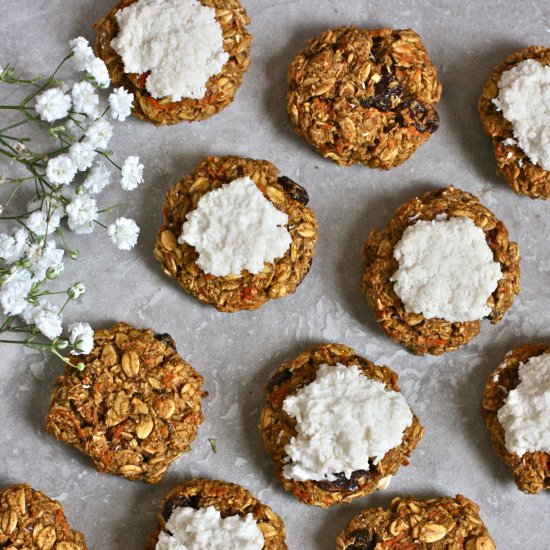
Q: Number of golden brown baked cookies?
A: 11